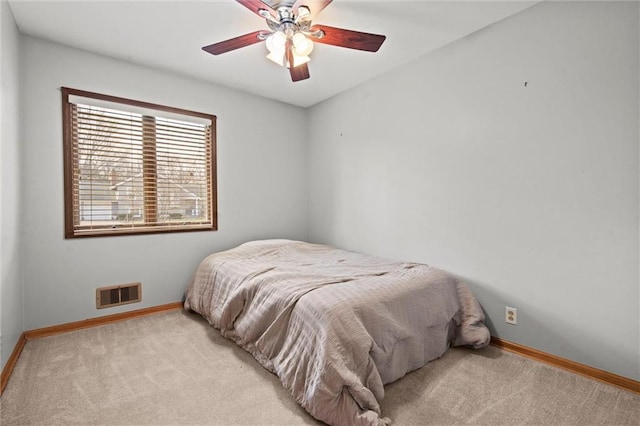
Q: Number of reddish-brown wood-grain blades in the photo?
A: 5